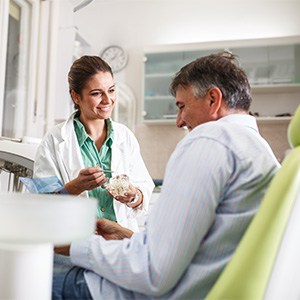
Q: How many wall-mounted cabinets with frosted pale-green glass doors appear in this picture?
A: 1